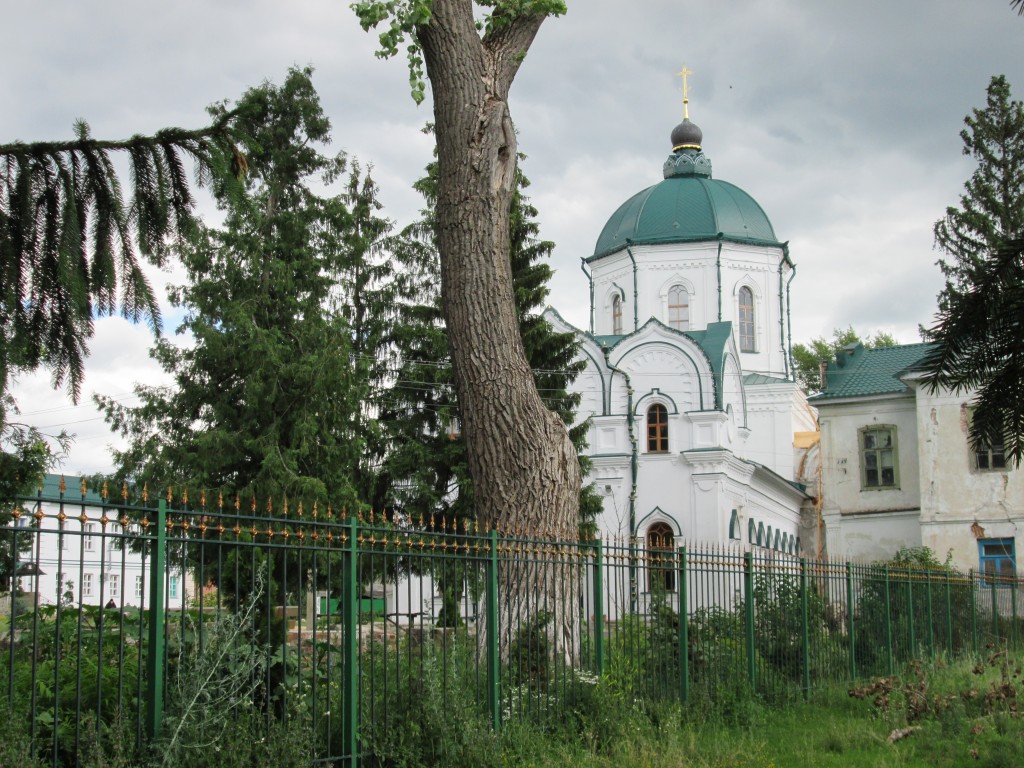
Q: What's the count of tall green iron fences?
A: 1